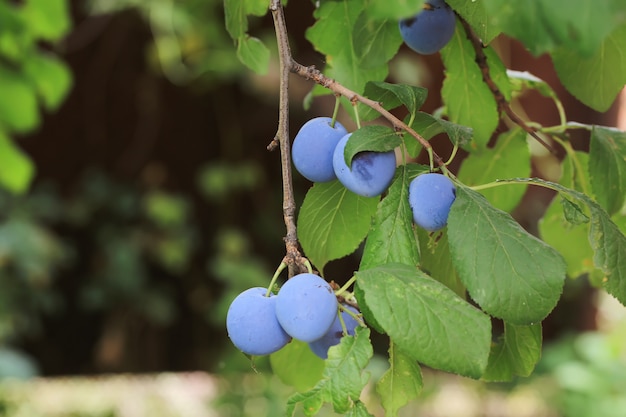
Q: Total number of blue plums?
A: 7